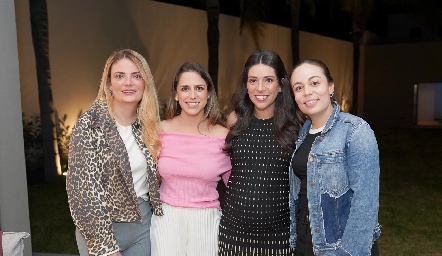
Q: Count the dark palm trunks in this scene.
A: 4